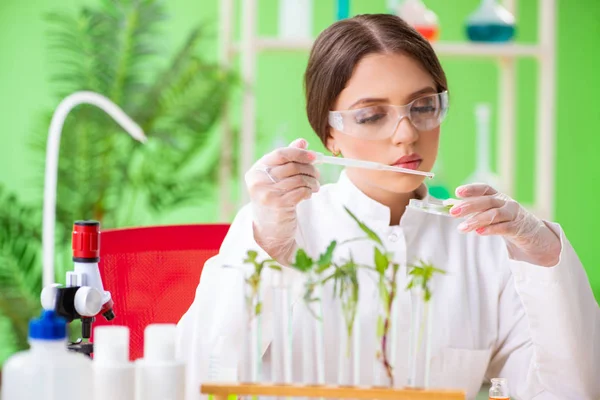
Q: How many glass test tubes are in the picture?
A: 6